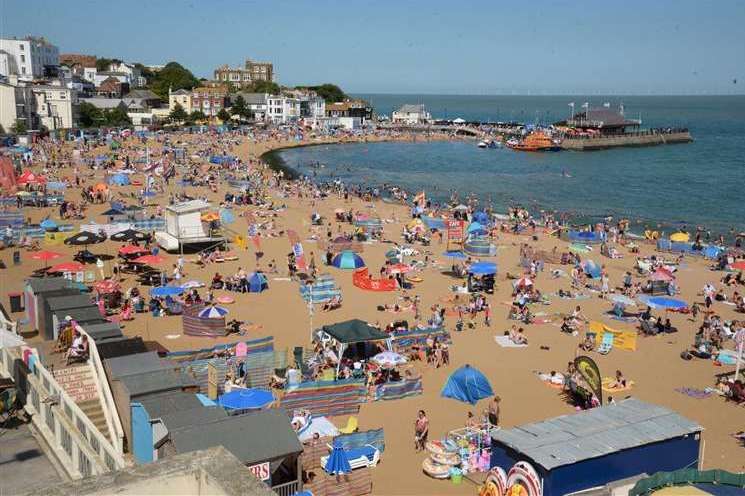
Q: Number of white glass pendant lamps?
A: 0